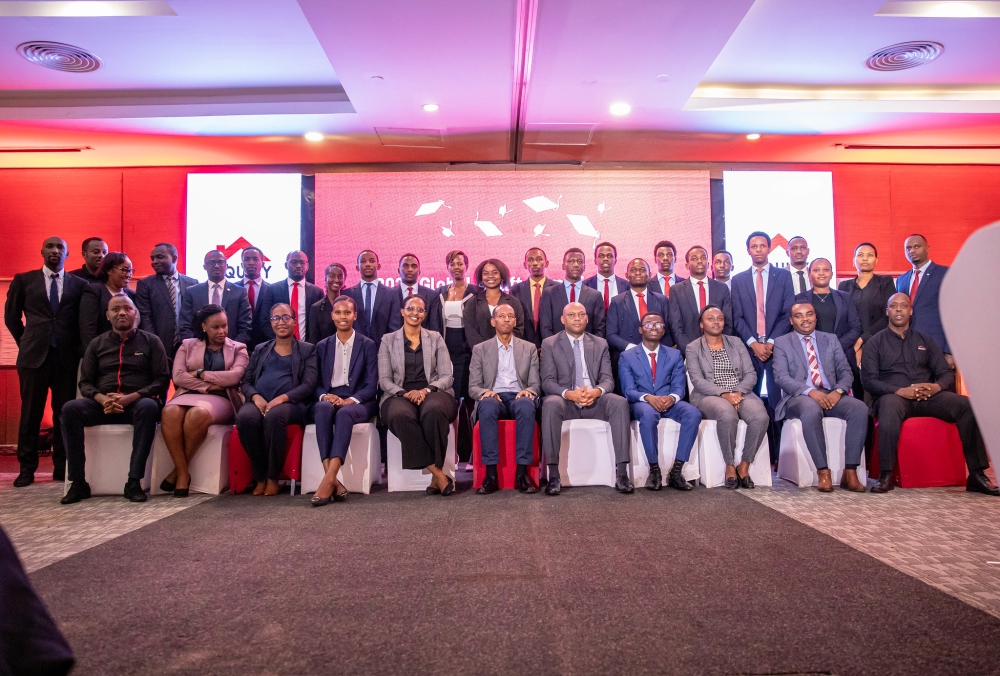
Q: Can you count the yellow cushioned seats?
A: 0